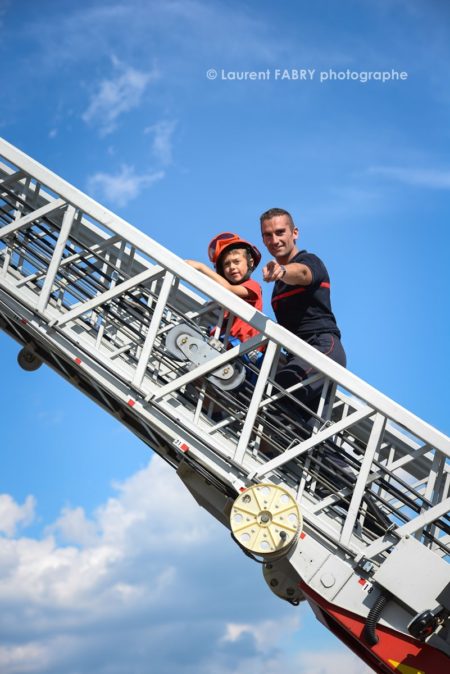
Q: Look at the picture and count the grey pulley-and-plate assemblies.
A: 1